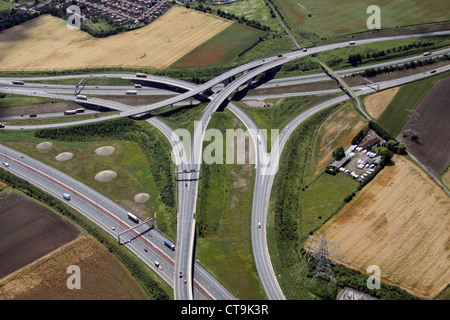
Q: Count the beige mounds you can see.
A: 5